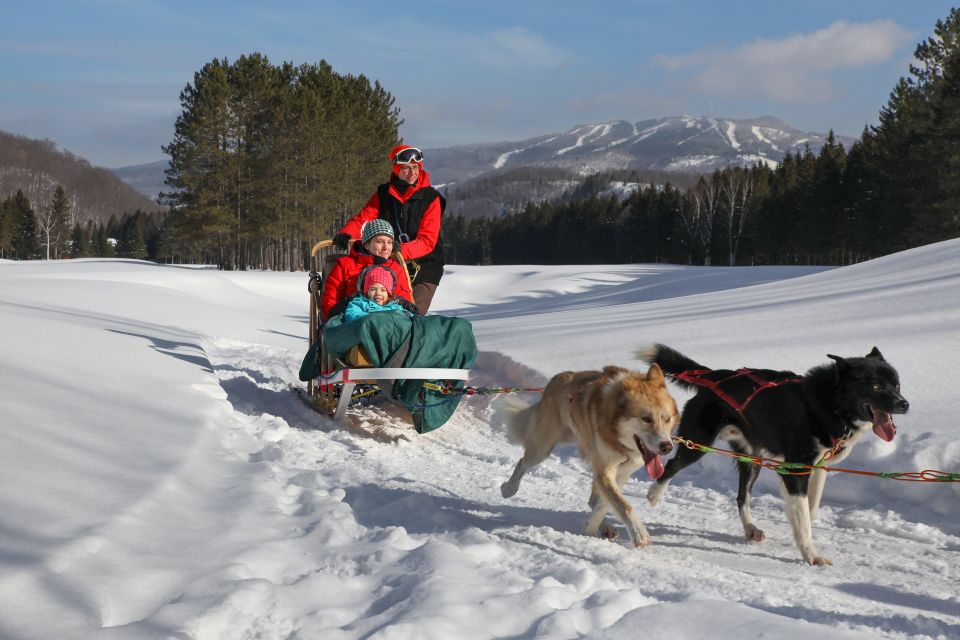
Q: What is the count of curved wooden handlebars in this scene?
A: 1